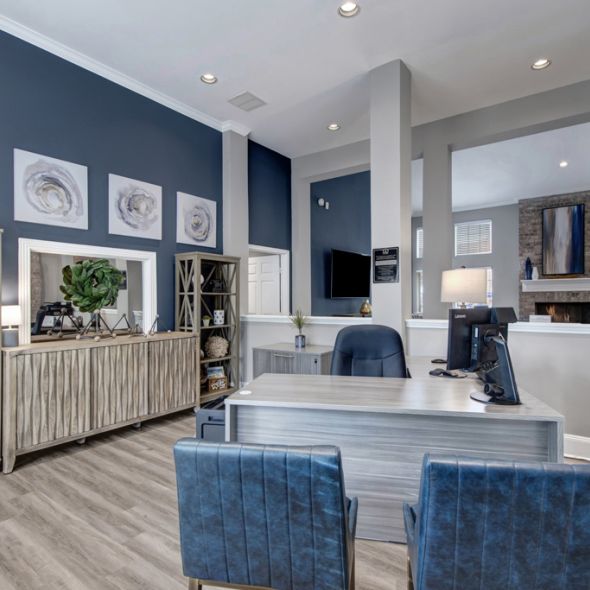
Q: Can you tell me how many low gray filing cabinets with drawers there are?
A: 1